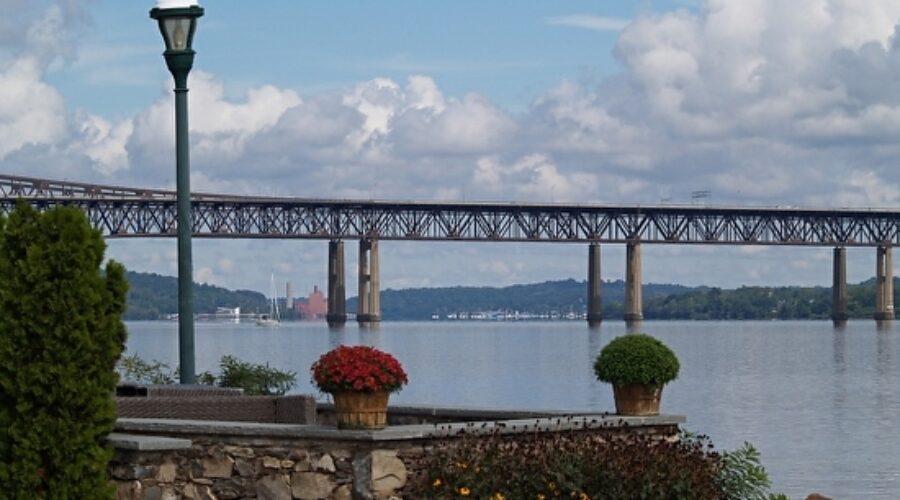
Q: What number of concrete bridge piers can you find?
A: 6